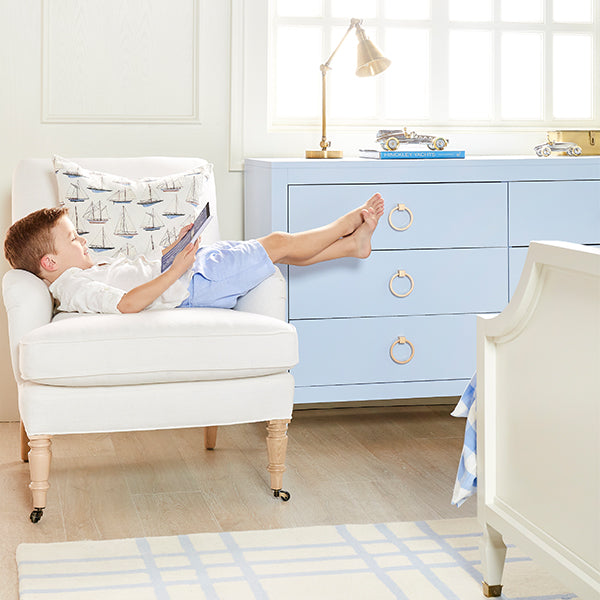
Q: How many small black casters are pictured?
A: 2